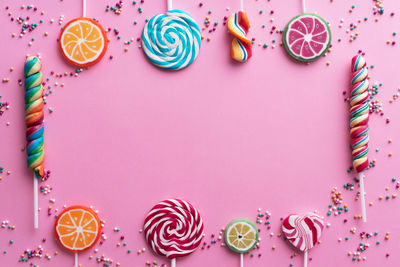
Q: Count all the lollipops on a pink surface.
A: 10